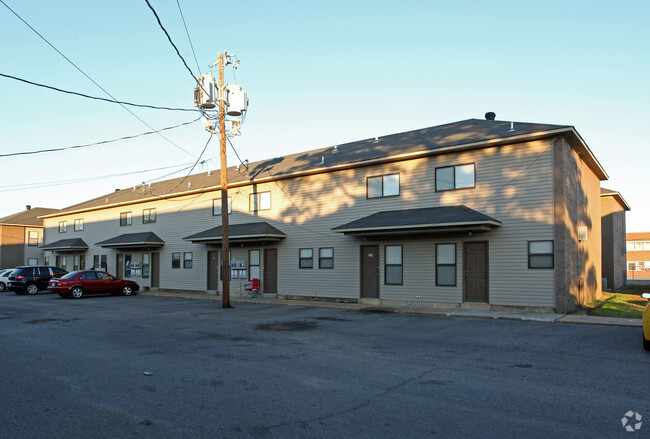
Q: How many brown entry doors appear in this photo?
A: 8